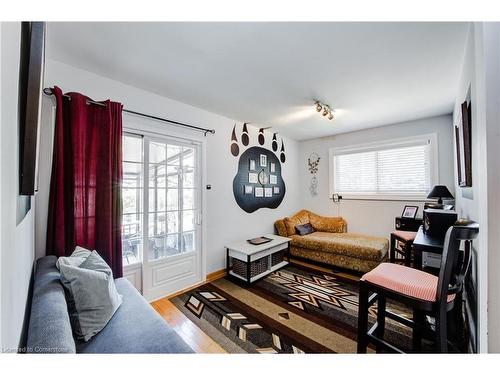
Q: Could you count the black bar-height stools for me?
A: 2